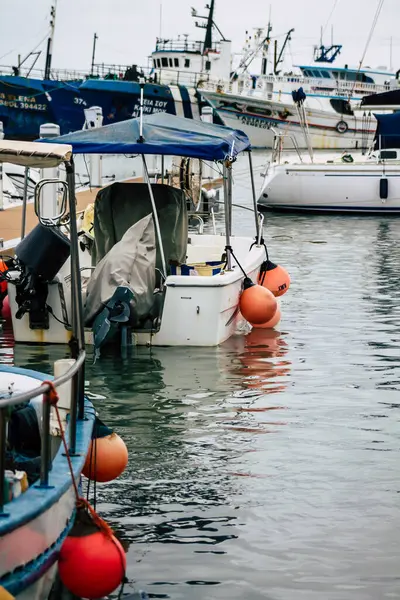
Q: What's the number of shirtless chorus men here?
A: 0